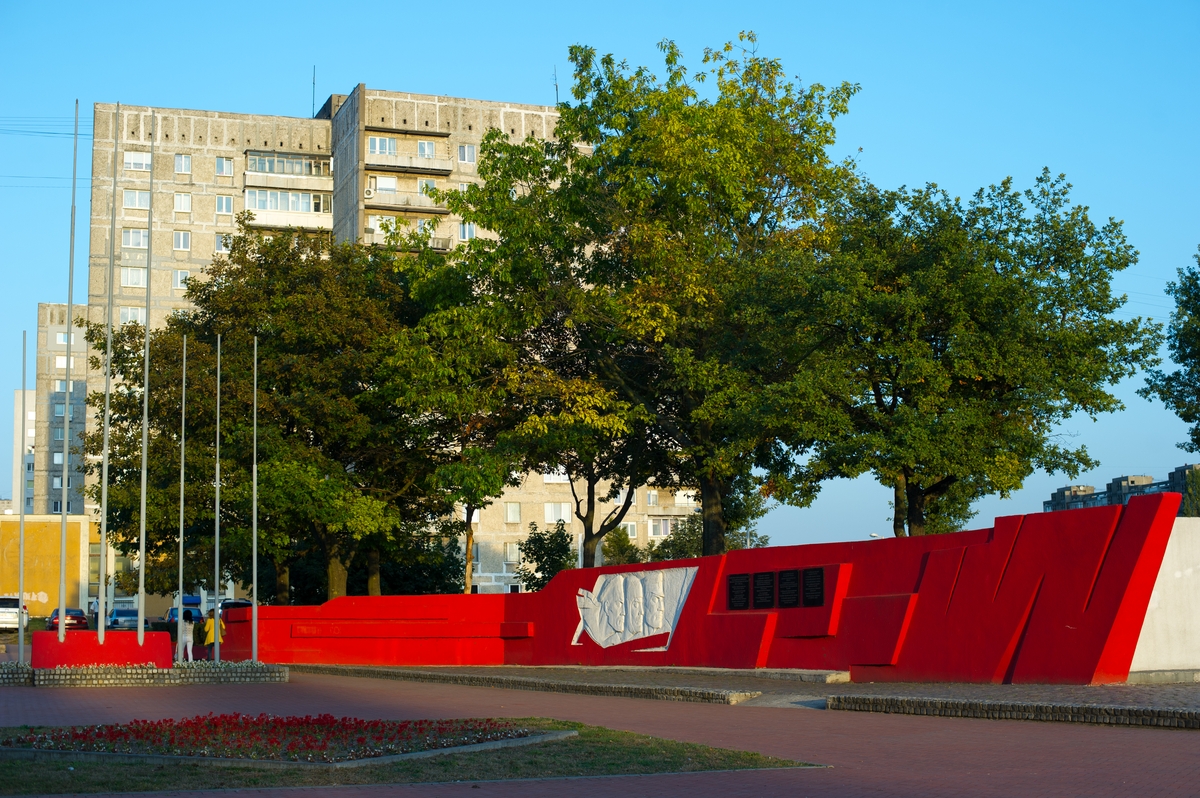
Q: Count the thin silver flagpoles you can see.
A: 7